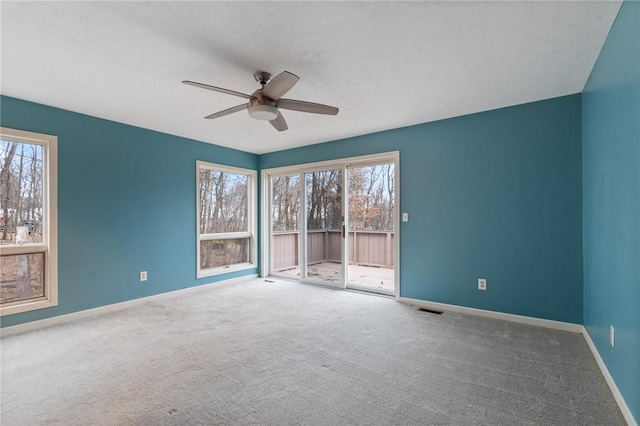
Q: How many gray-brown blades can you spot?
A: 5